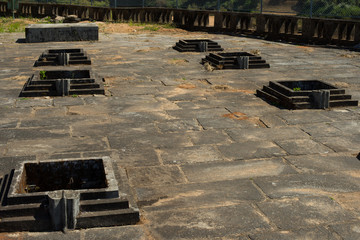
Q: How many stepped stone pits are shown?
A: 6